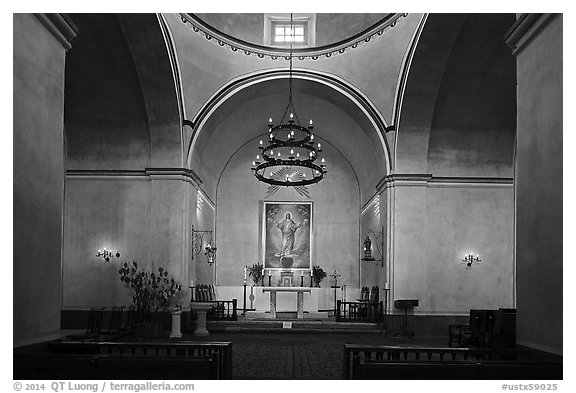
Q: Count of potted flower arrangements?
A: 3